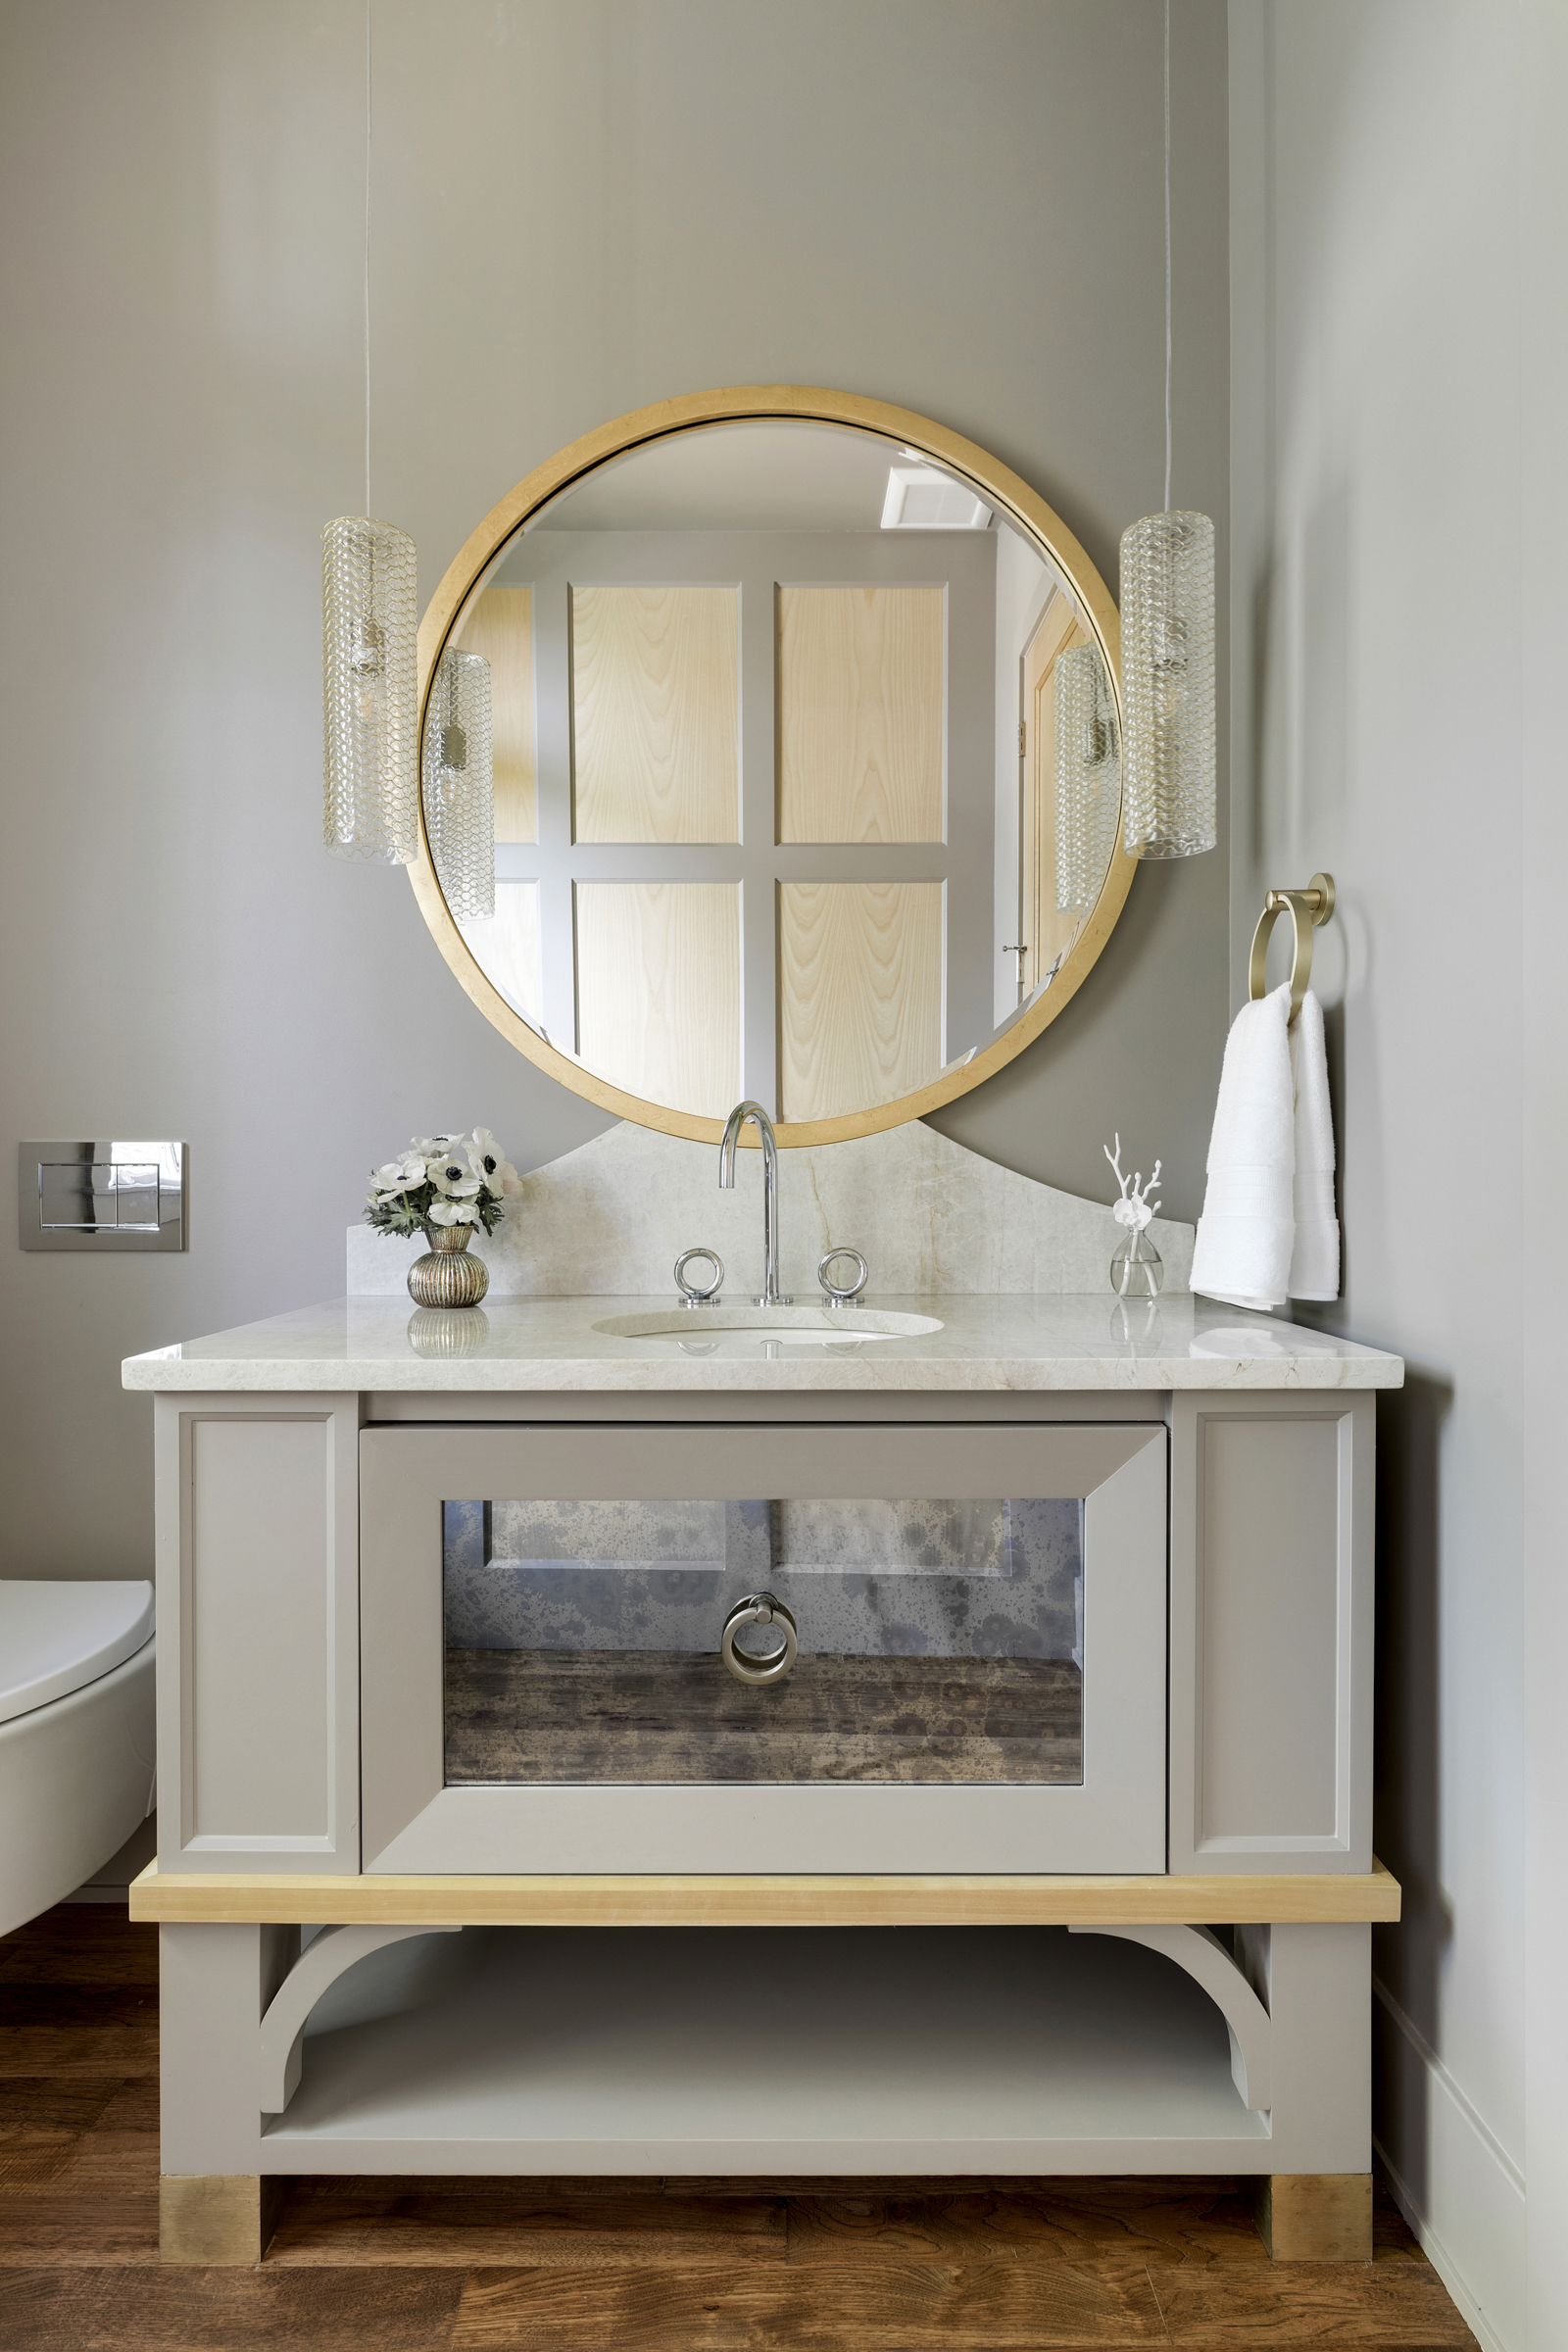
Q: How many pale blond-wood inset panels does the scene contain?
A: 6